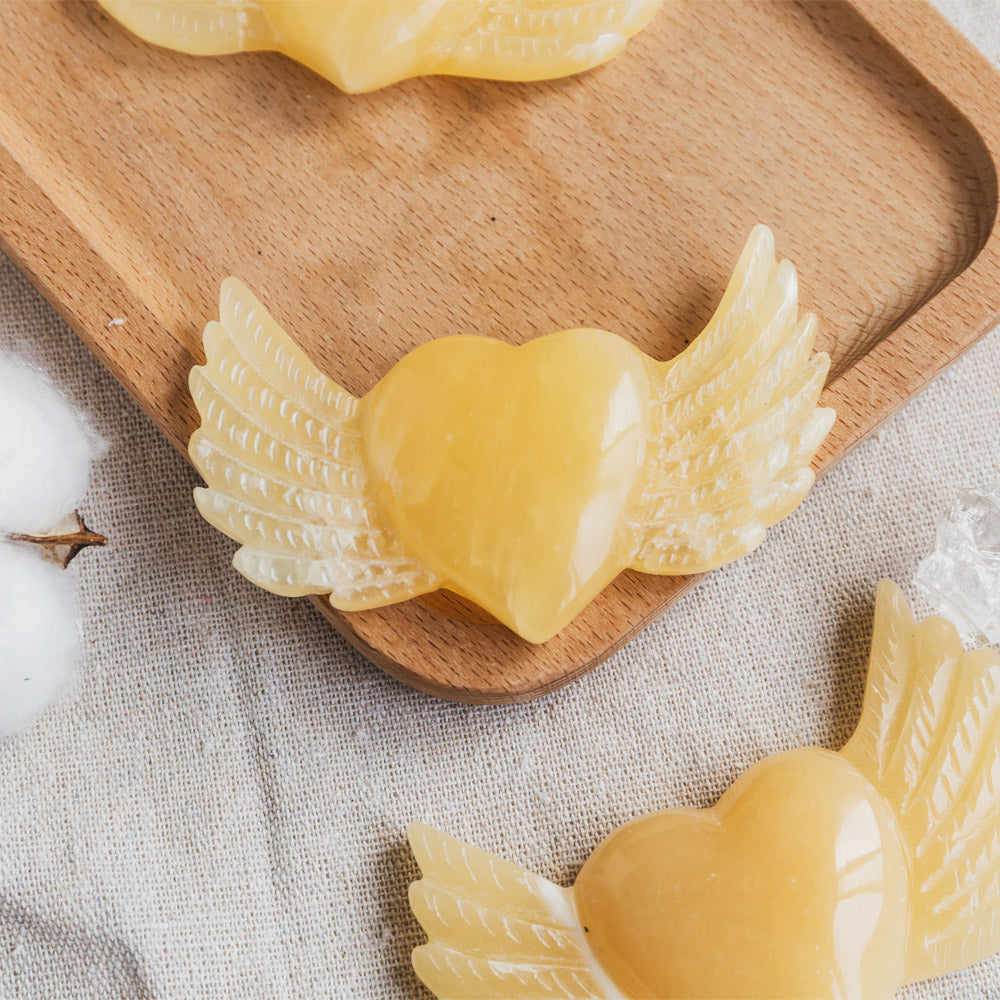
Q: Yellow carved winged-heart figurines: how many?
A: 3